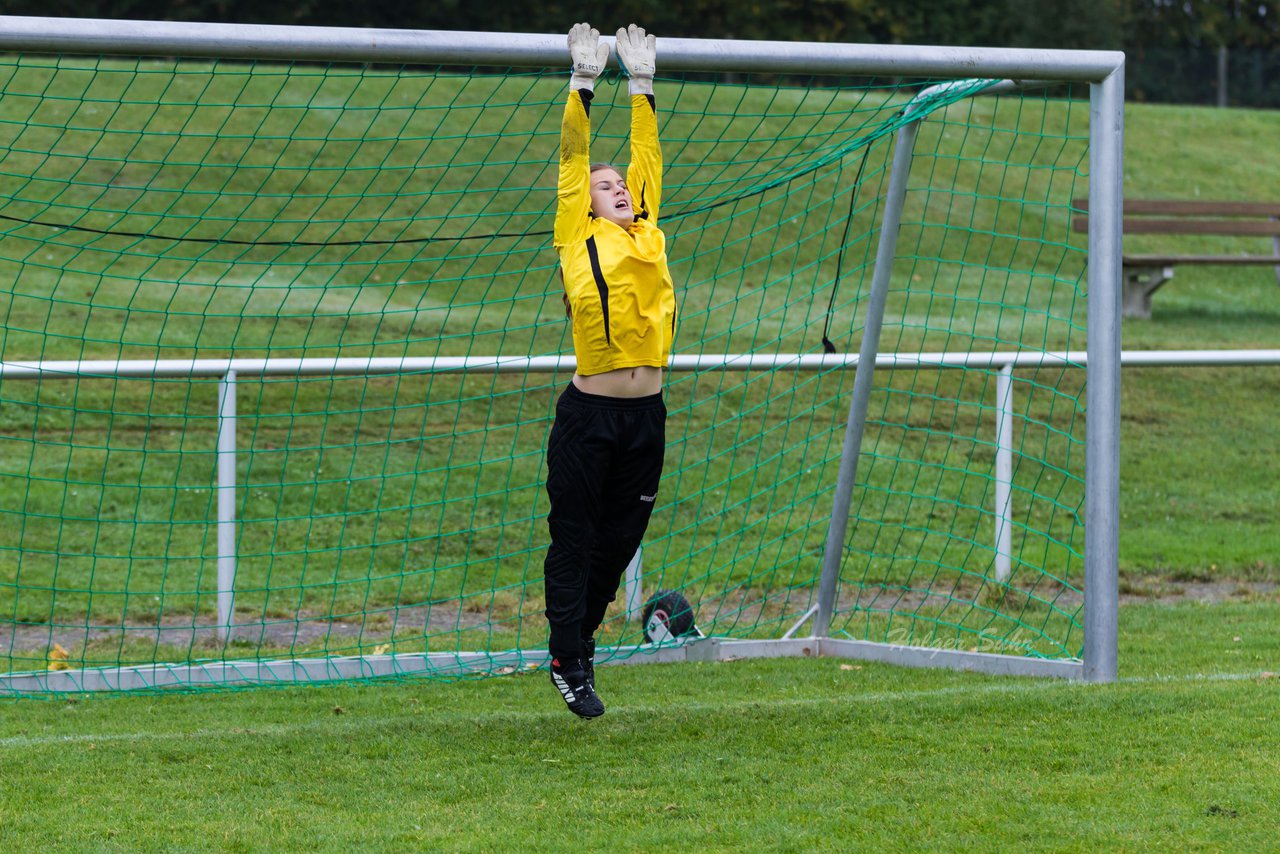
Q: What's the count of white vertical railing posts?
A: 3